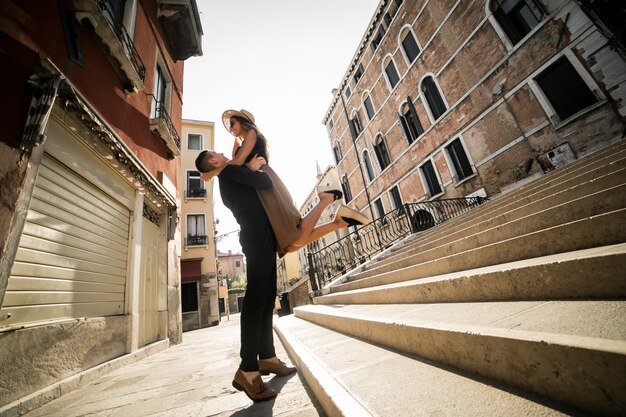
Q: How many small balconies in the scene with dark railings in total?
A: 4